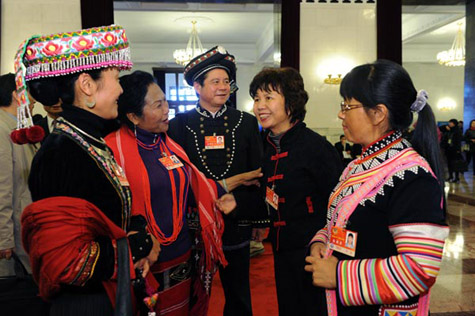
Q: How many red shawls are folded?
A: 1